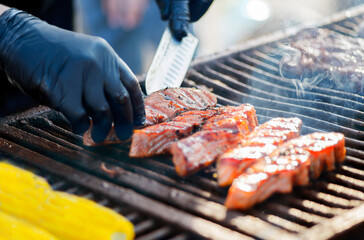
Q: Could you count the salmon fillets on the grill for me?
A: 5